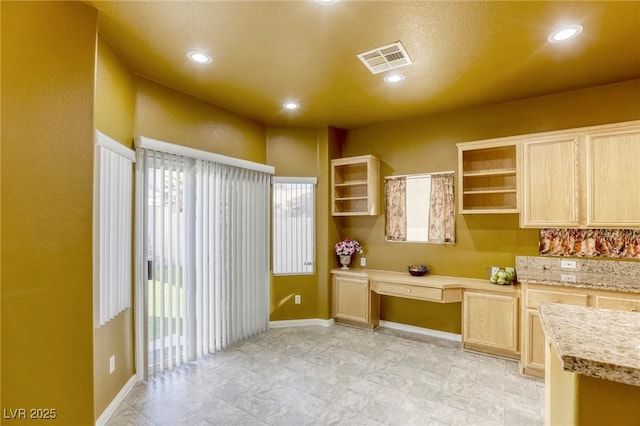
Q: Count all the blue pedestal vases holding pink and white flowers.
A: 0